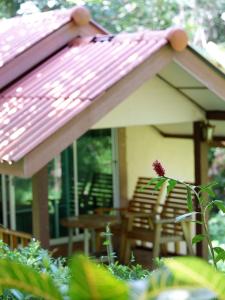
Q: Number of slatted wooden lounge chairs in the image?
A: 2